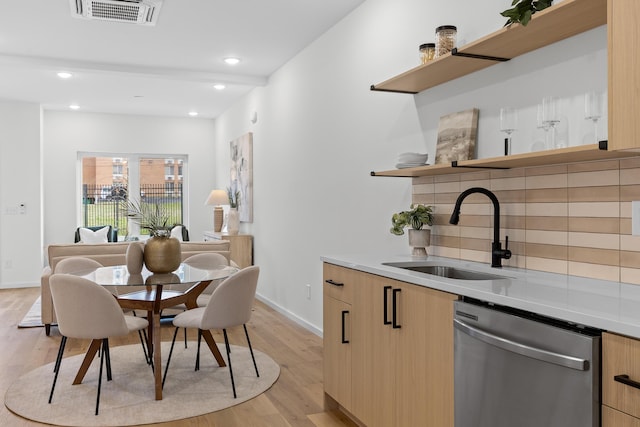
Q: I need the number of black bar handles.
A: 5